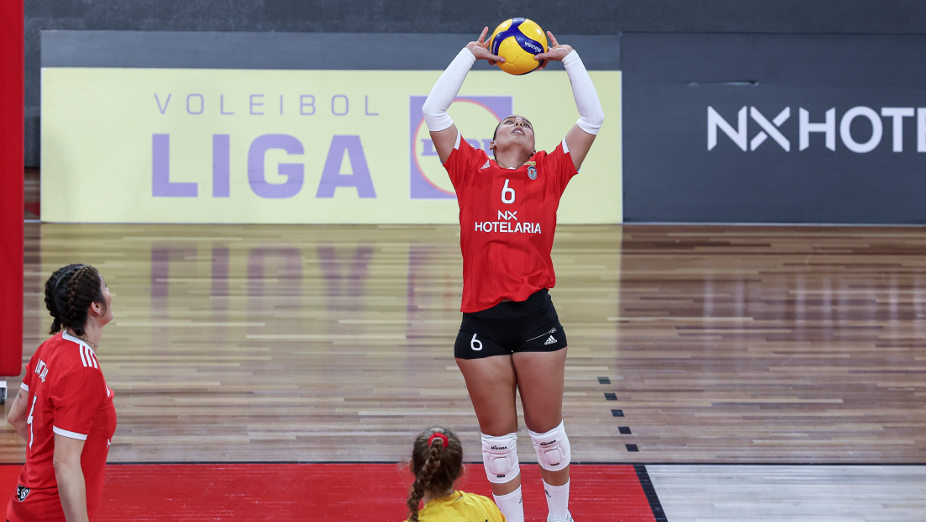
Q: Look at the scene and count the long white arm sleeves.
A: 2